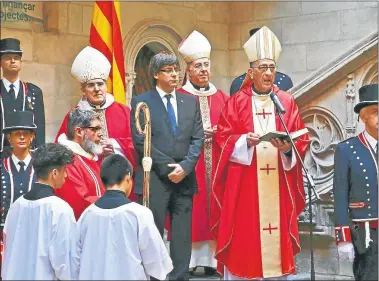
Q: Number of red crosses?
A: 3